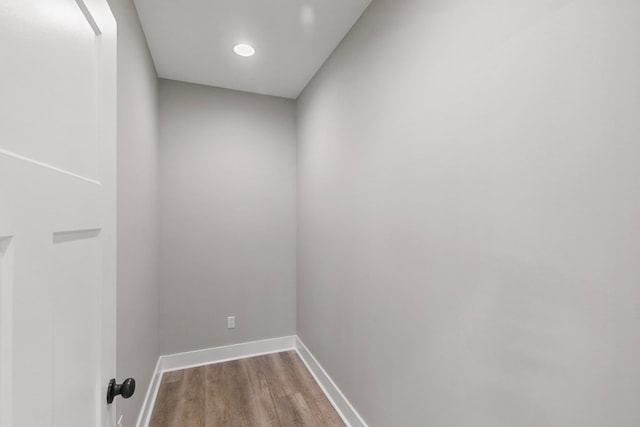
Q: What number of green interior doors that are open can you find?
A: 0